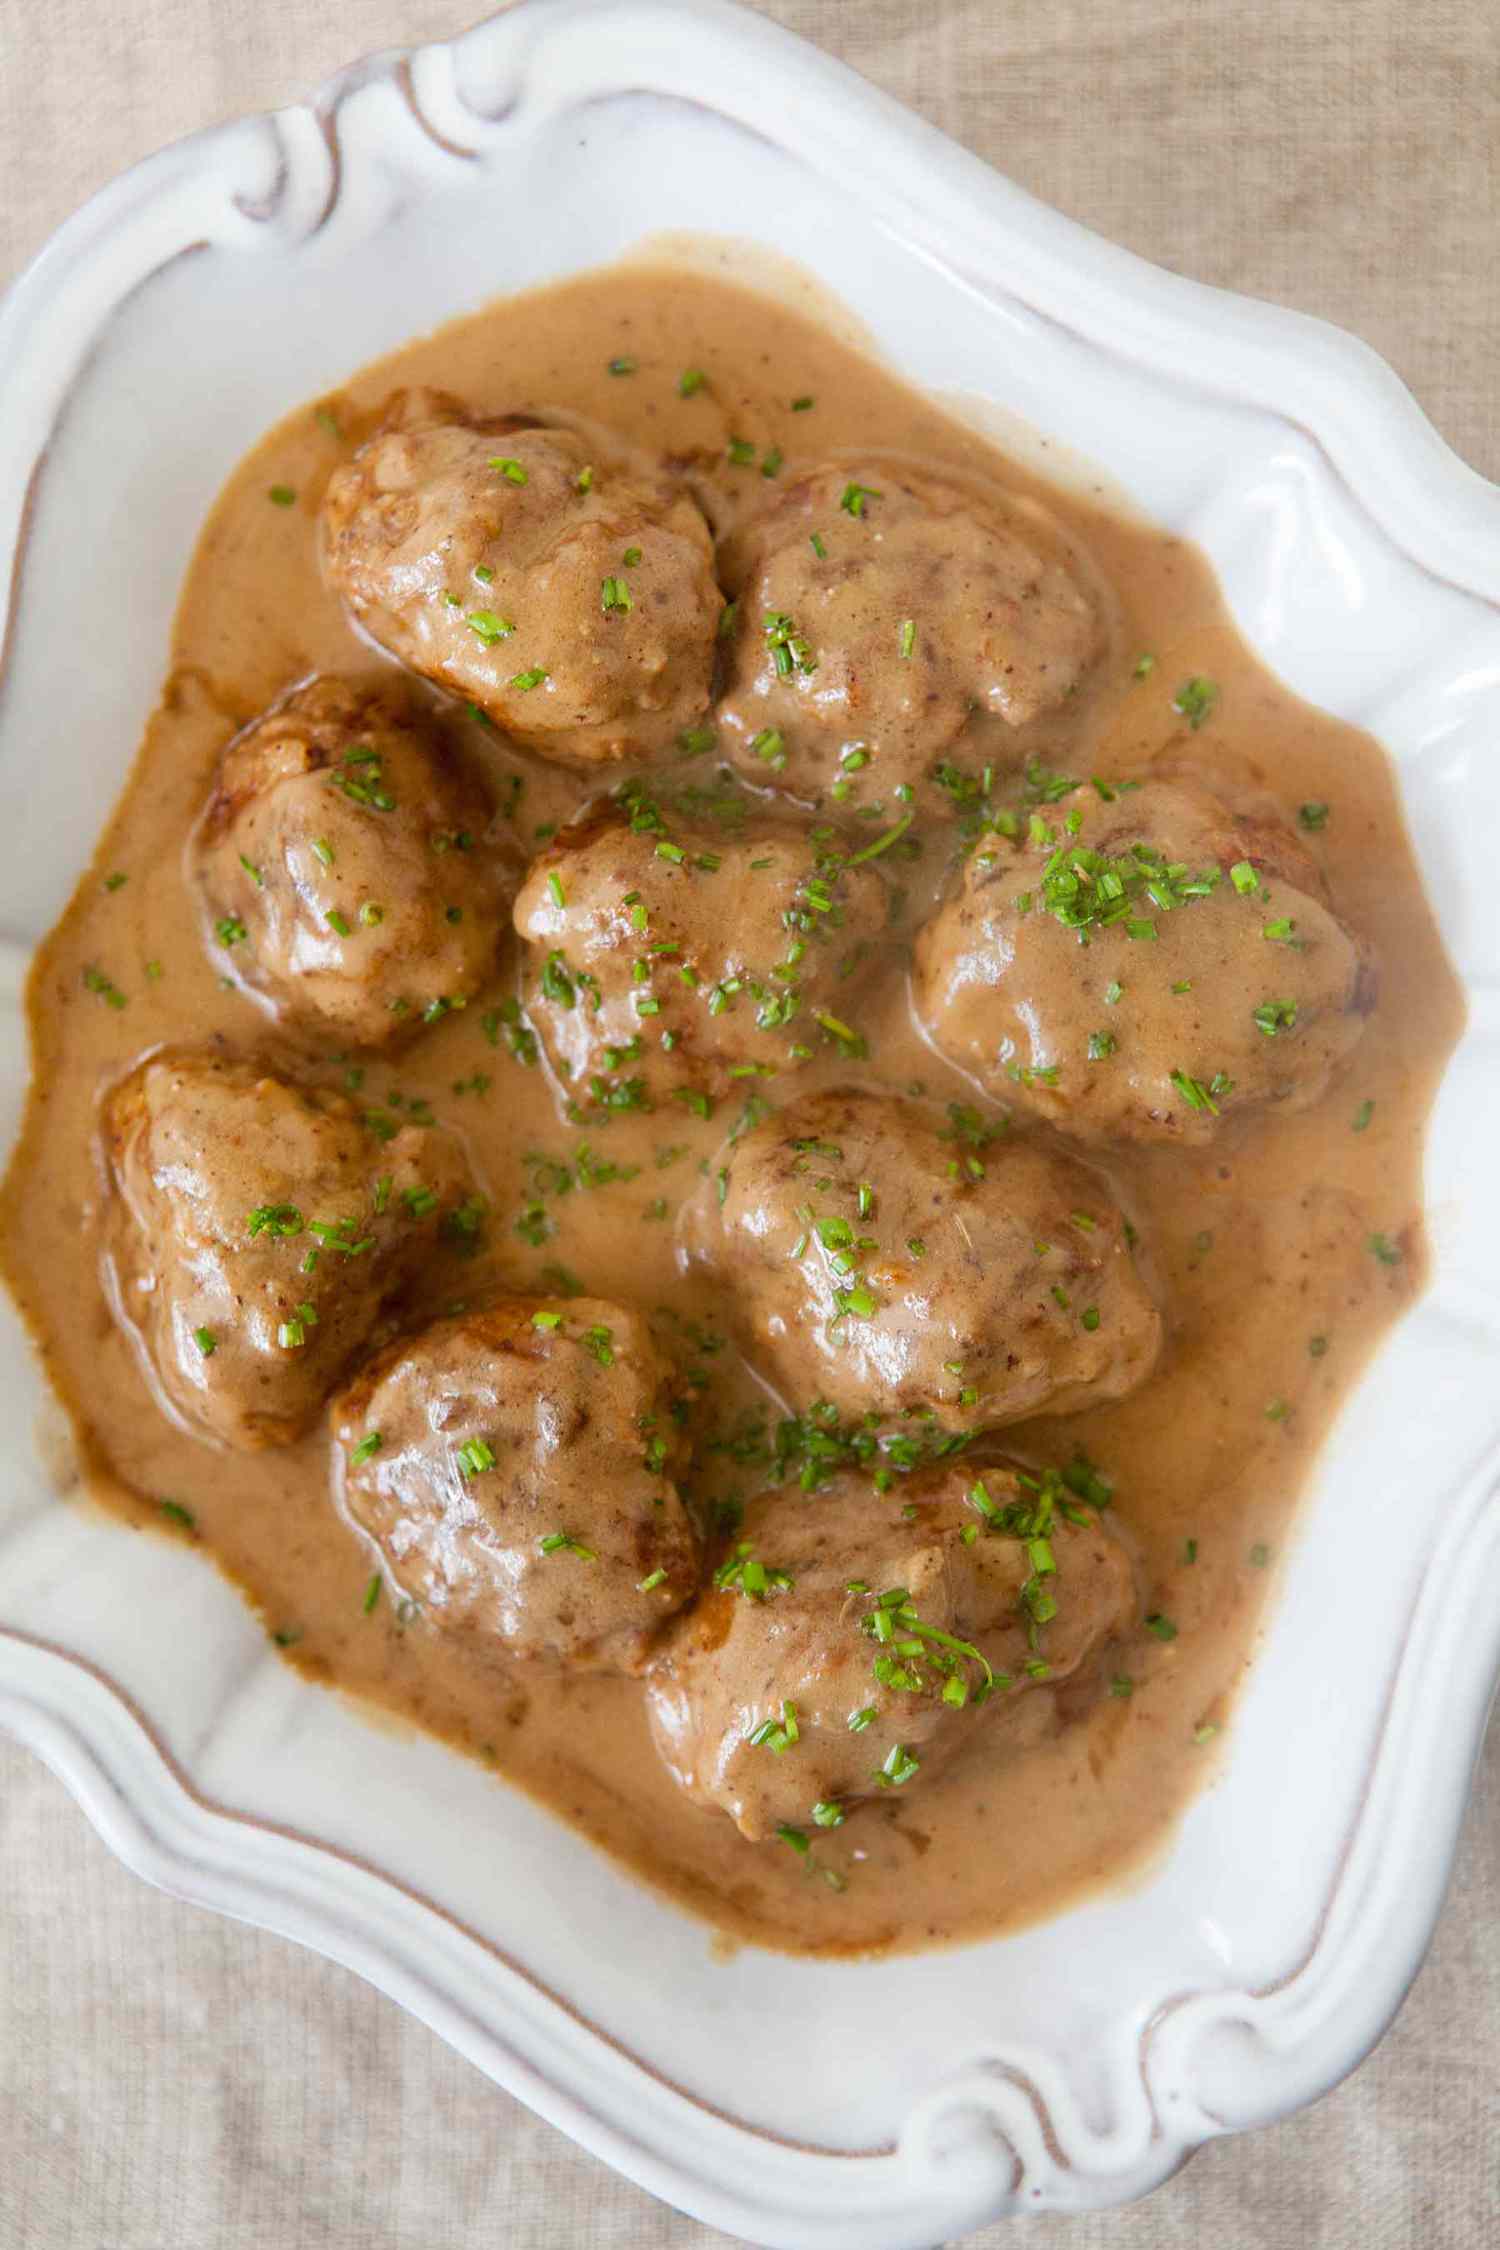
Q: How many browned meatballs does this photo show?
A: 9